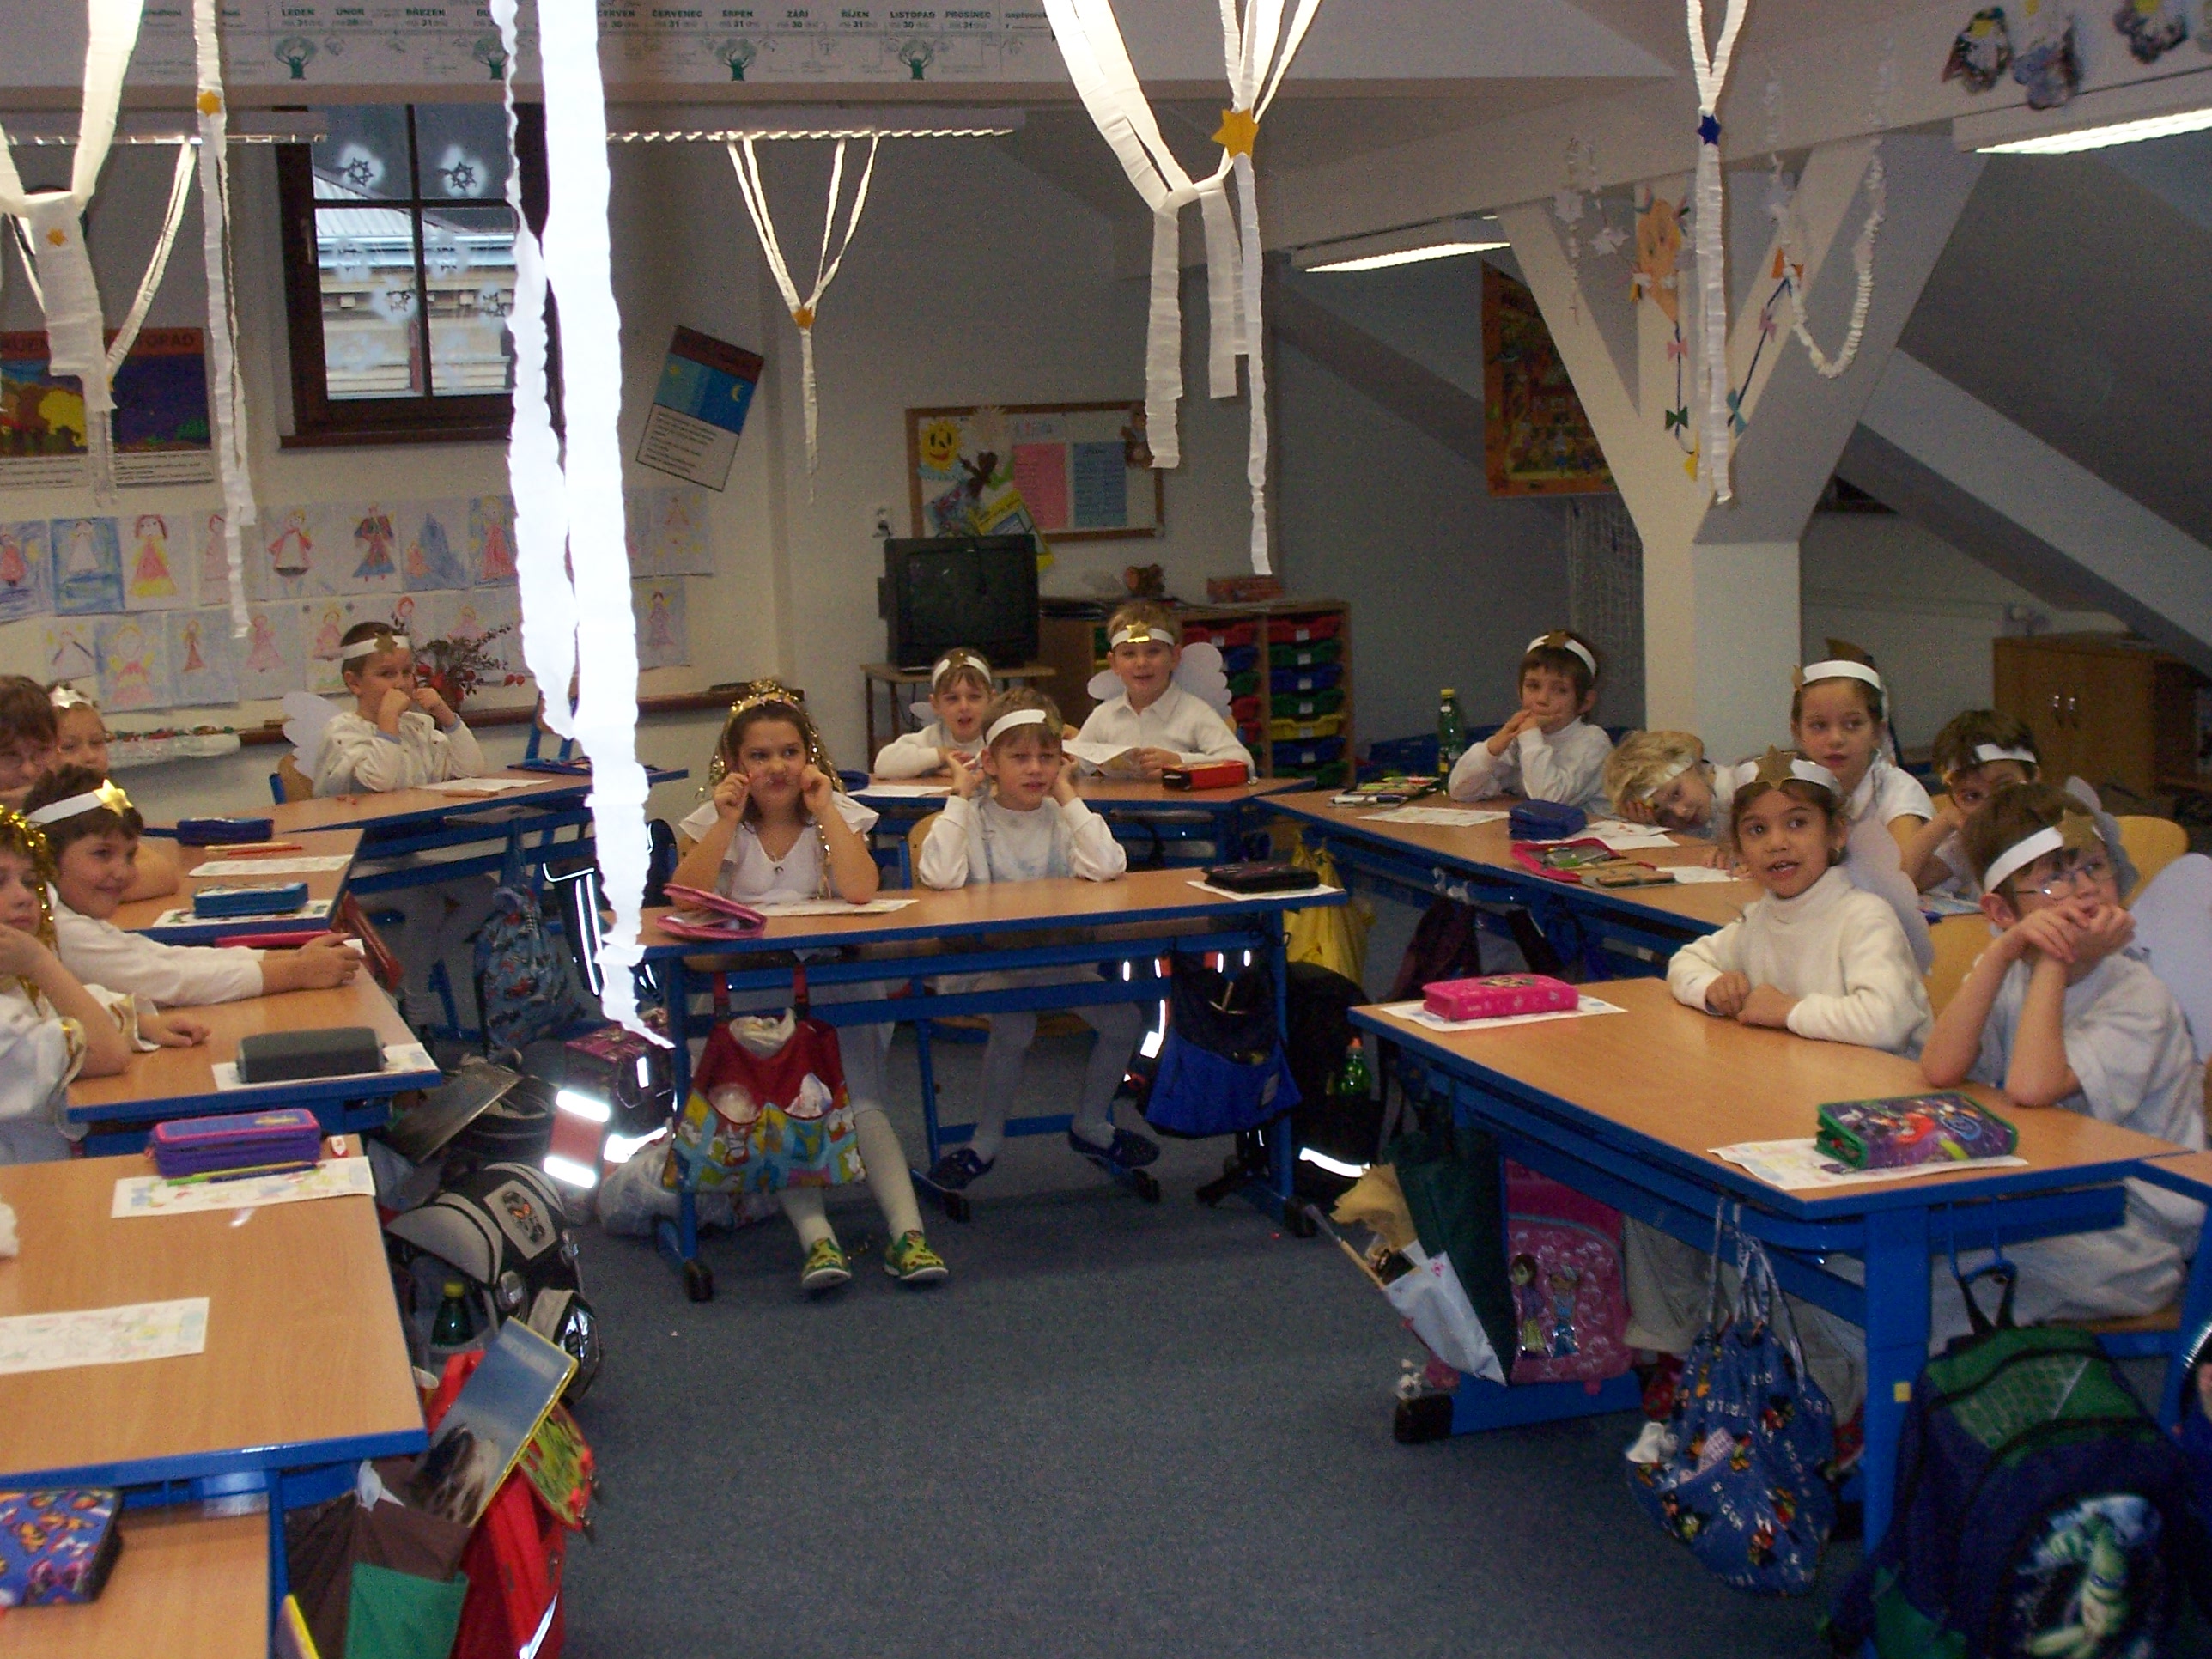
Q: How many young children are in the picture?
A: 15